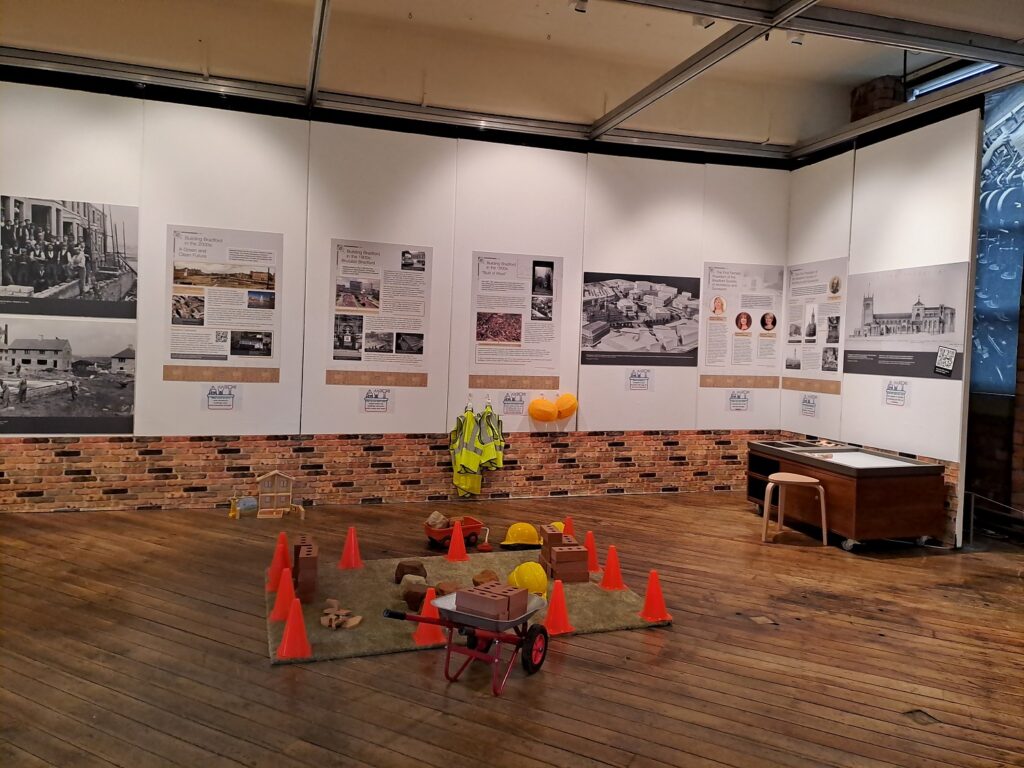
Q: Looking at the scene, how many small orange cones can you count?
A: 12